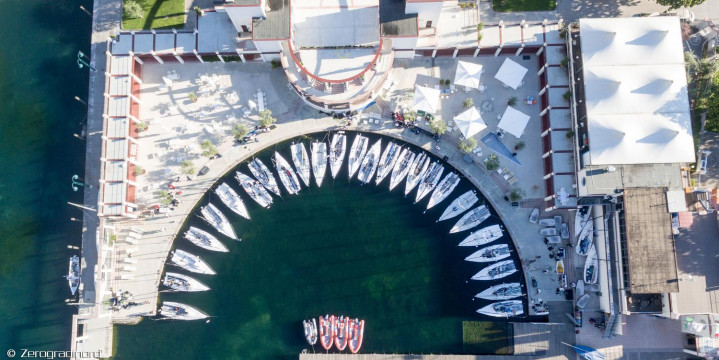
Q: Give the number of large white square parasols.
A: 5